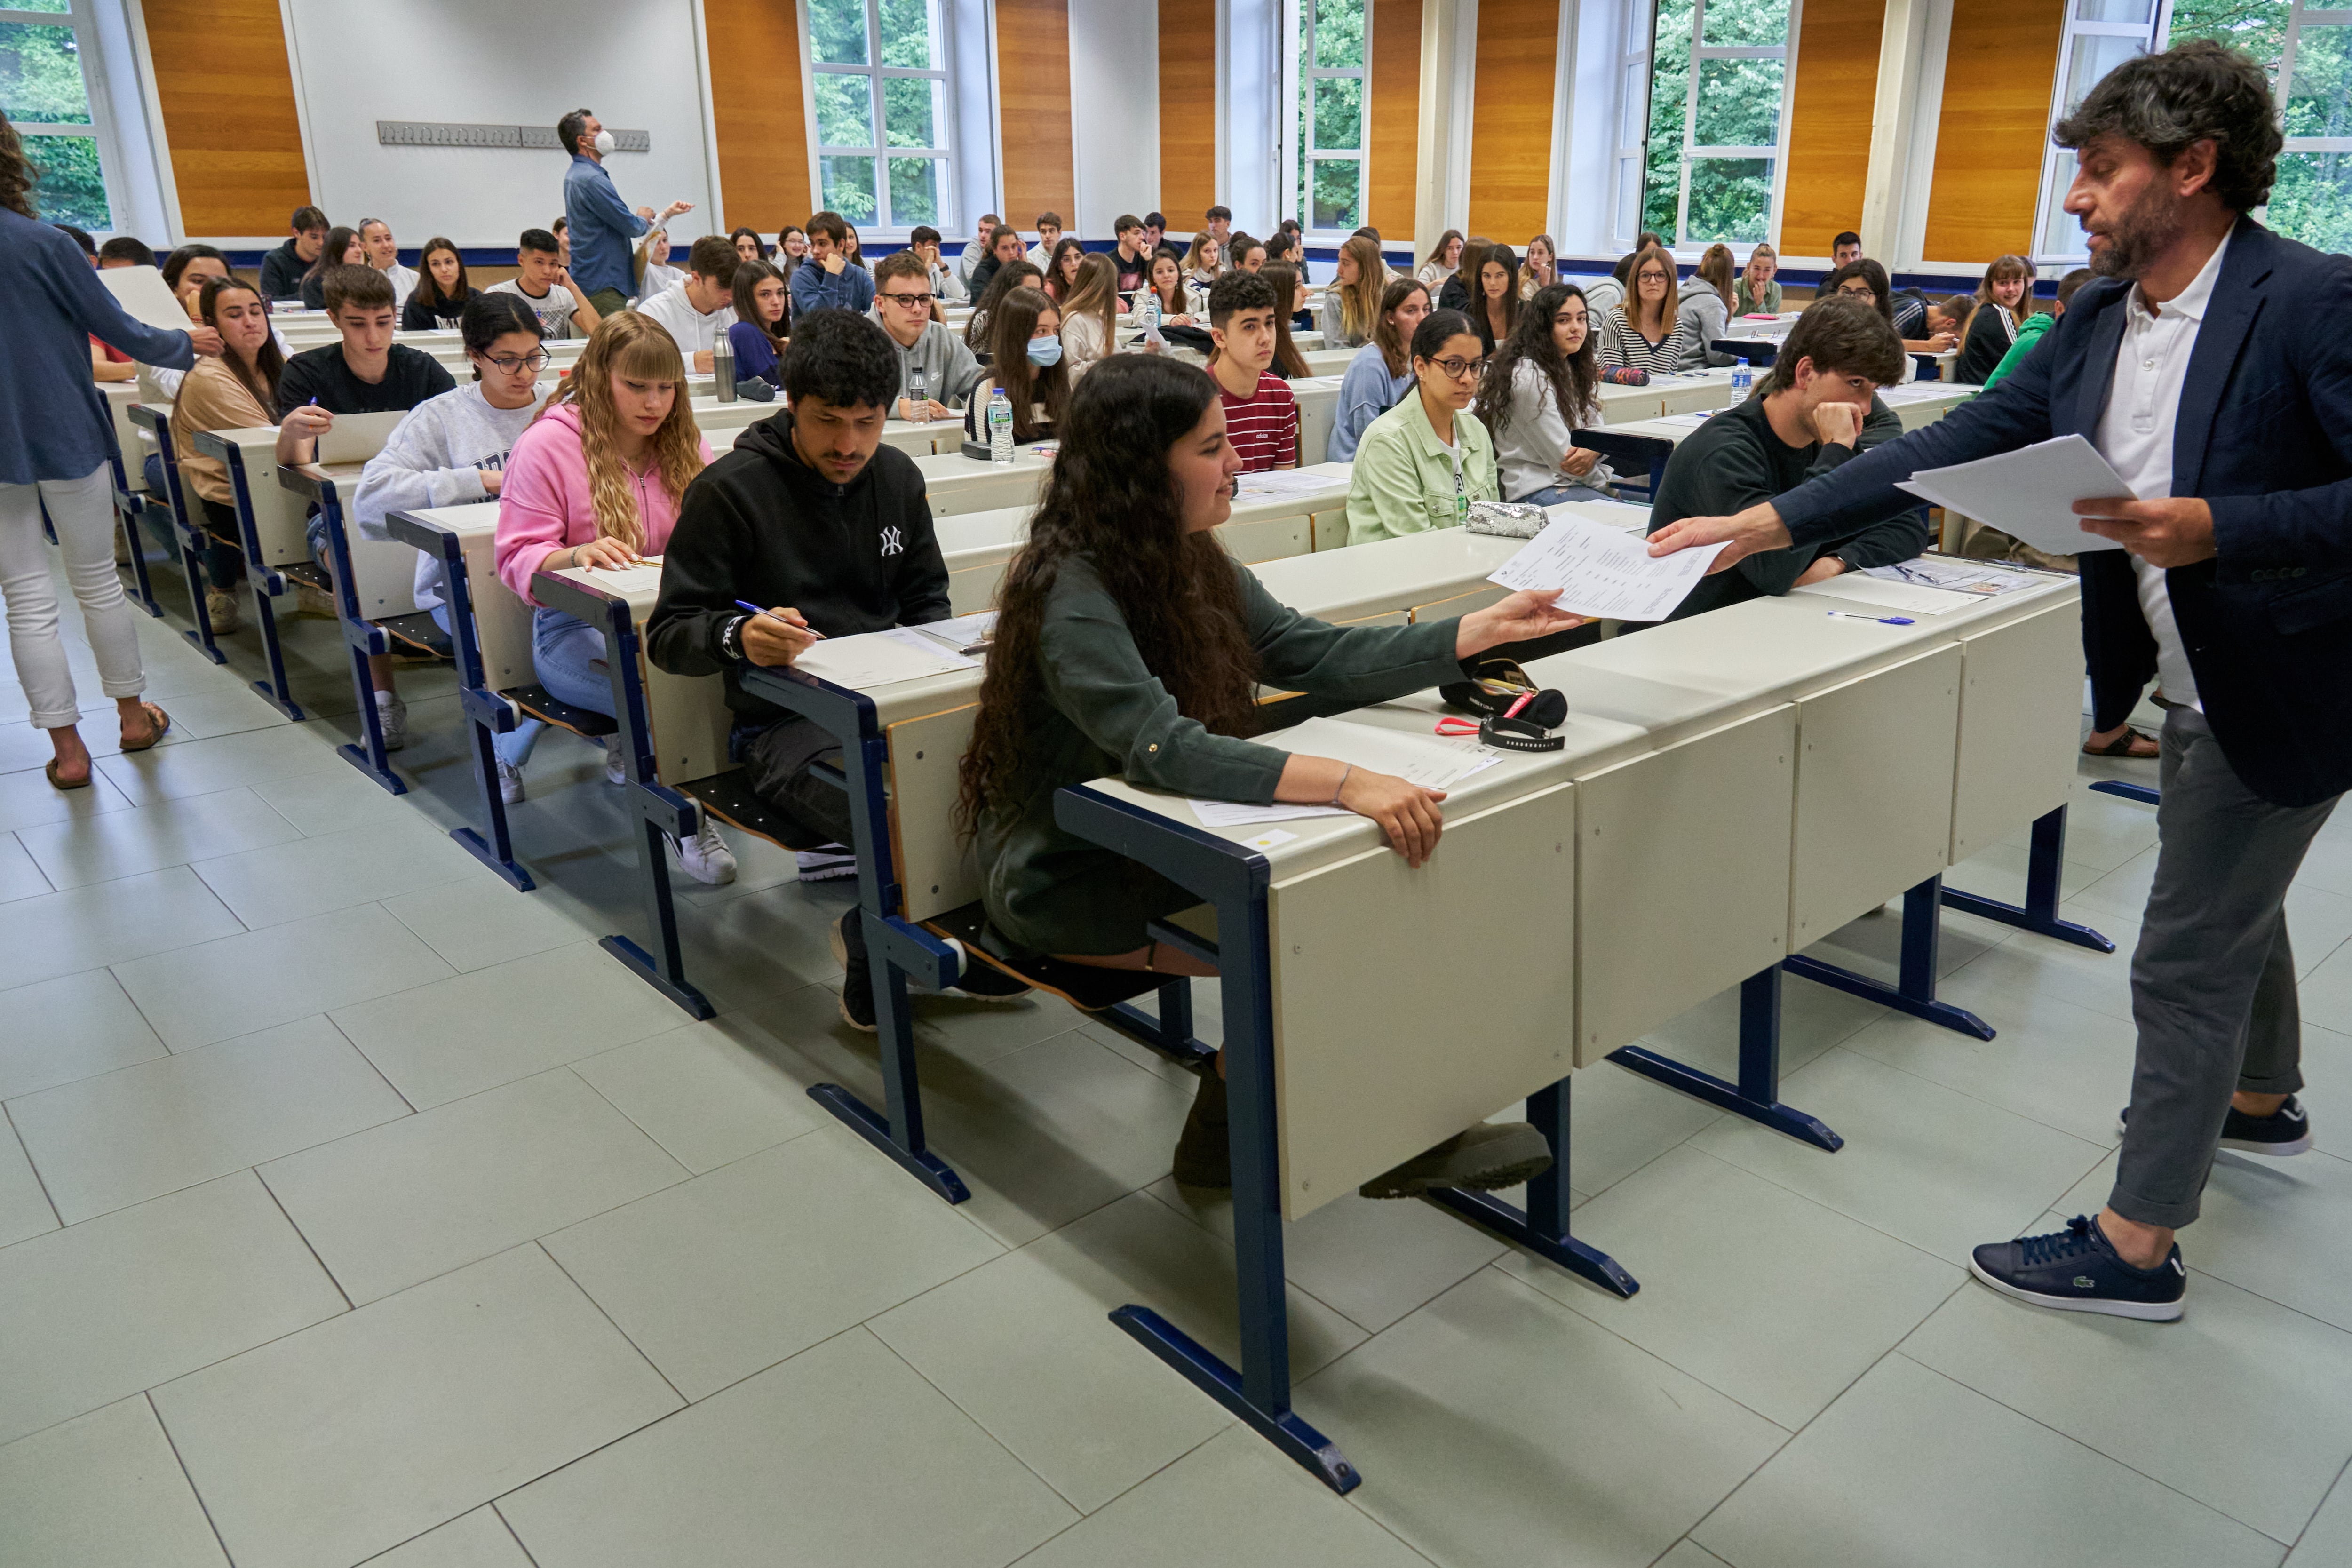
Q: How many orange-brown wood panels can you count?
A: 8